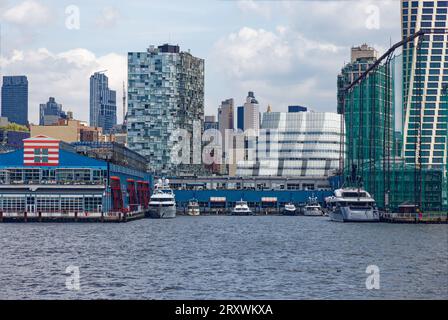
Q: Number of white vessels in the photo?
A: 6